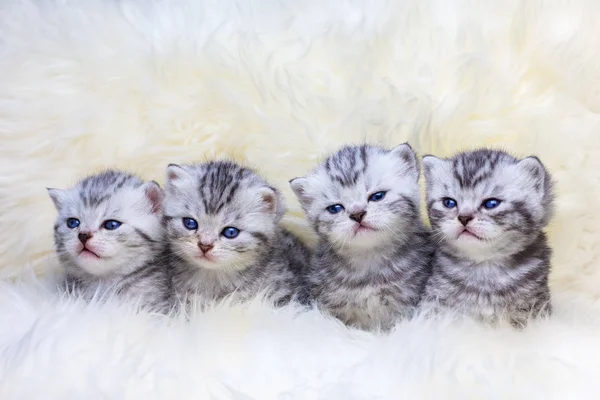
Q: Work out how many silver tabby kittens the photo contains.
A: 4